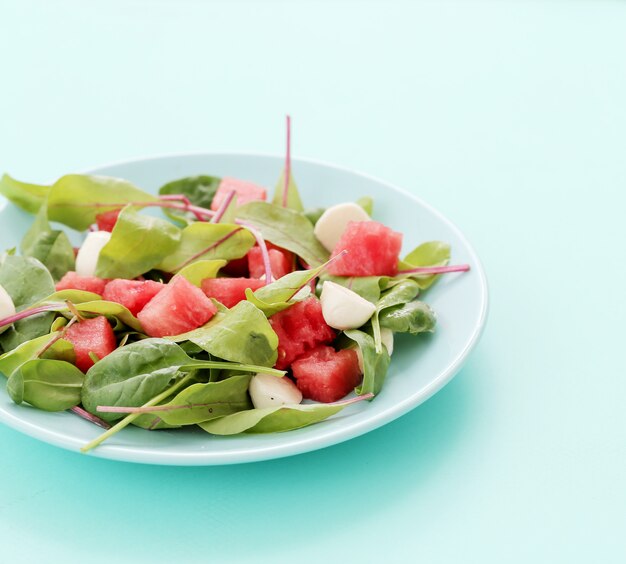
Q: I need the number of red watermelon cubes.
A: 11